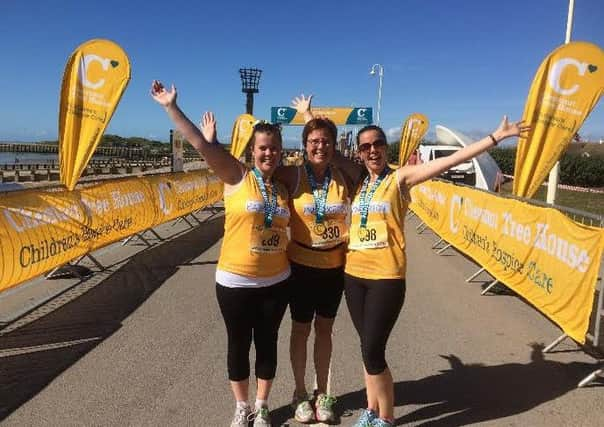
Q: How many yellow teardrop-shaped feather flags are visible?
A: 4